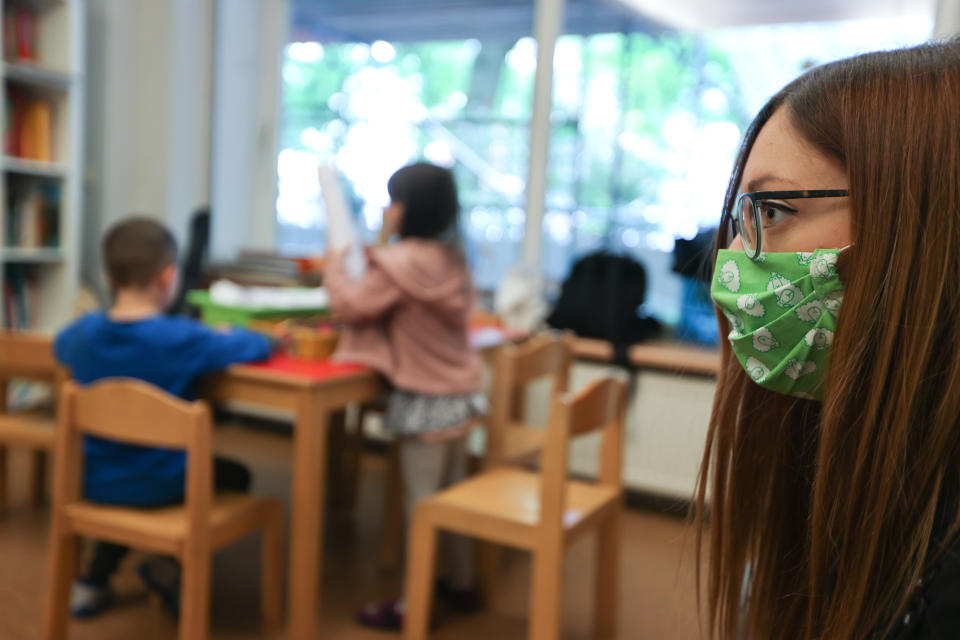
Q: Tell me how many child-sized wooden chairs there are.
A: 4